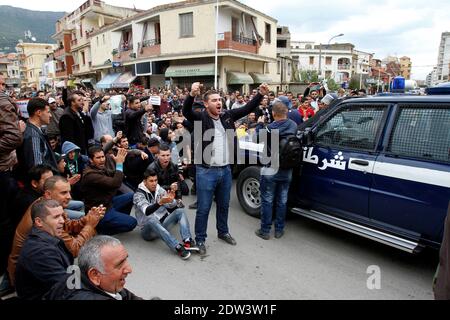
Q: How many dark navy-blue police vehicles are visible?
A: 1